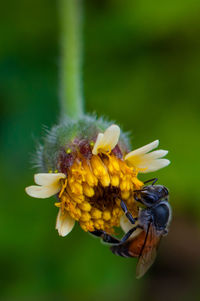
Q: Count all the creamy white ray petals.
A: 5